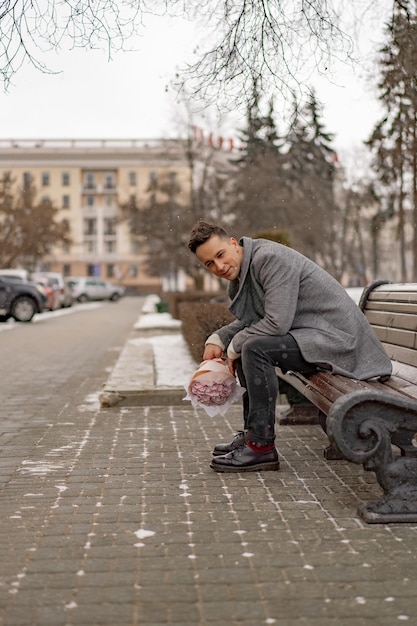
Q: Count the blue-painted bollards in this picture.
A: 0